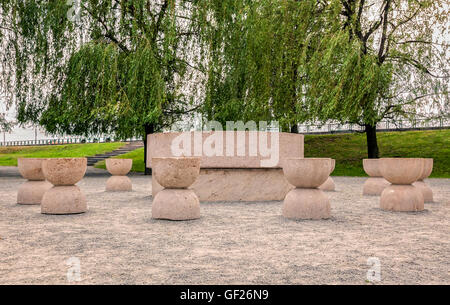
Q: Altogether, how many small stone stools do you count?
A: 9